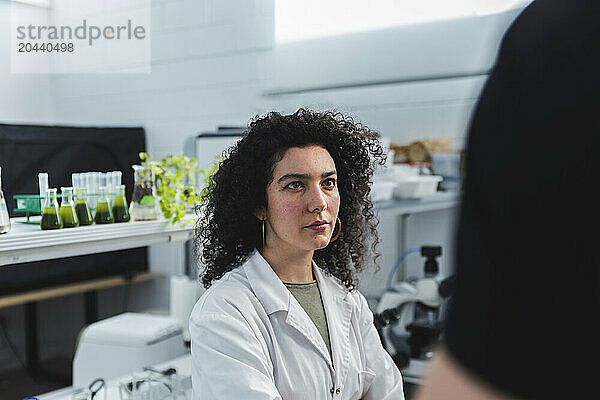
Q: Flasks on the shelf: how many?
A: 7